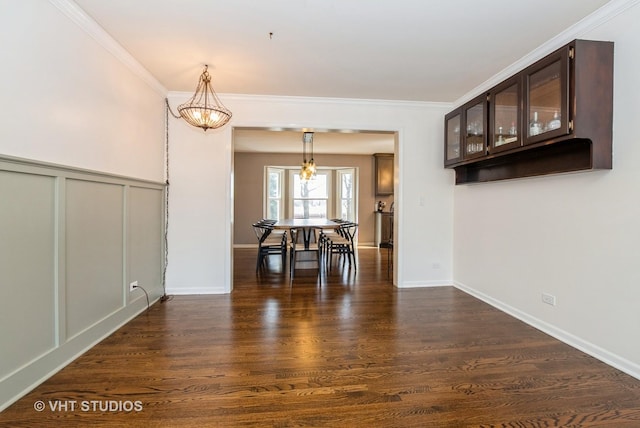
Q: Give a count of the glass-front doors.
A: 4